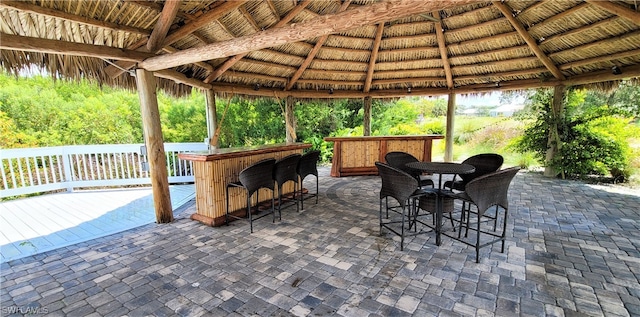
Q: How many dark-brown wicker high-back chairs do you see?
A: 7